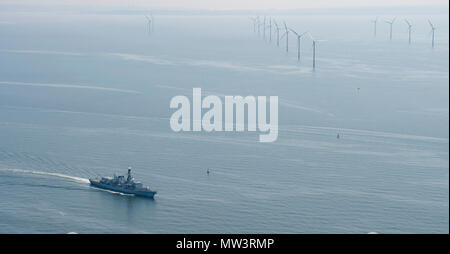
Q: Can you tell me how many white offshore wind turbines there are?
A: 13